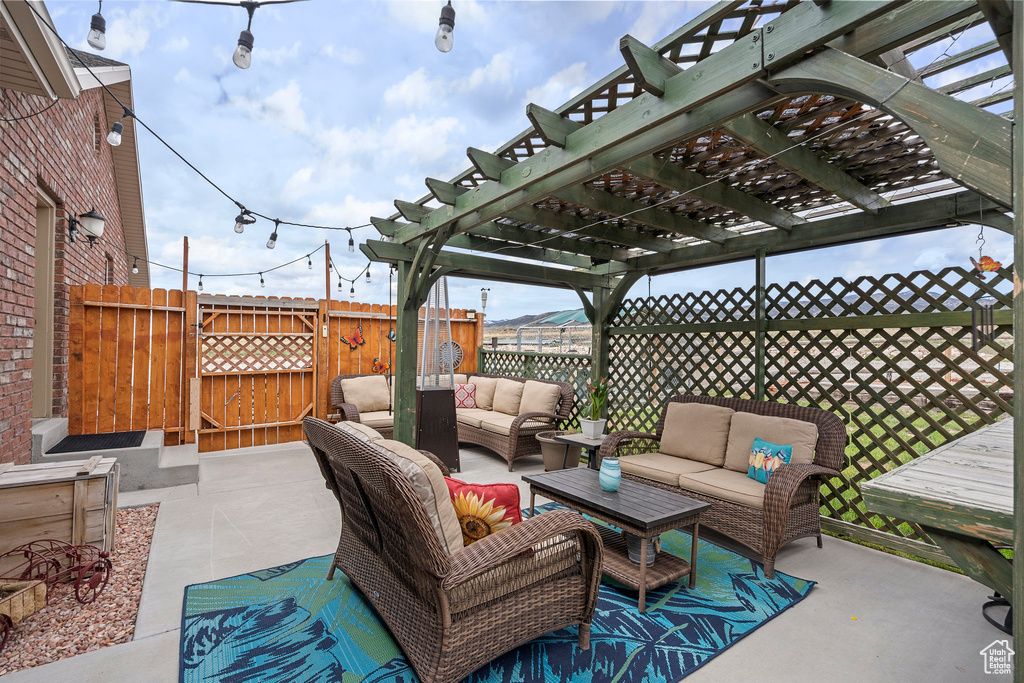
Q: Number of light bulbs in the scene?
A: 15